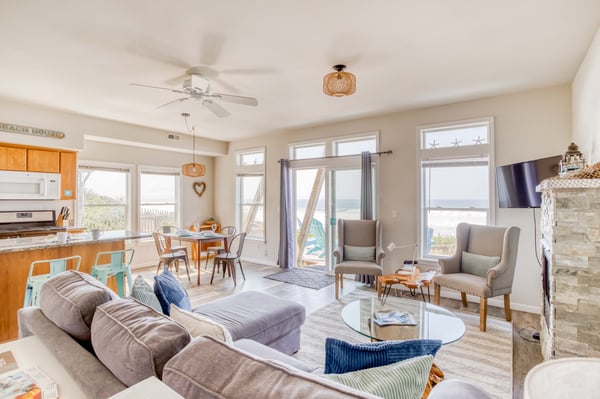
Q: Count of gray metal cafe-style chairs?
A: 4